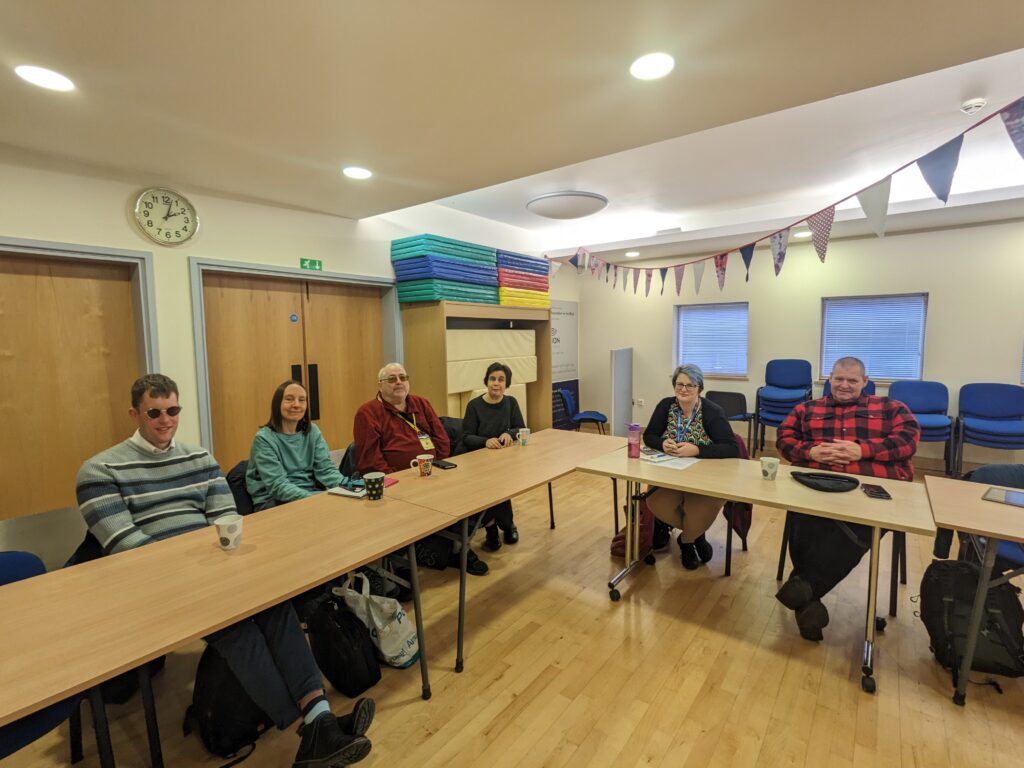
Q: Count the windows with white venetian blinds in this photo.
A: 2